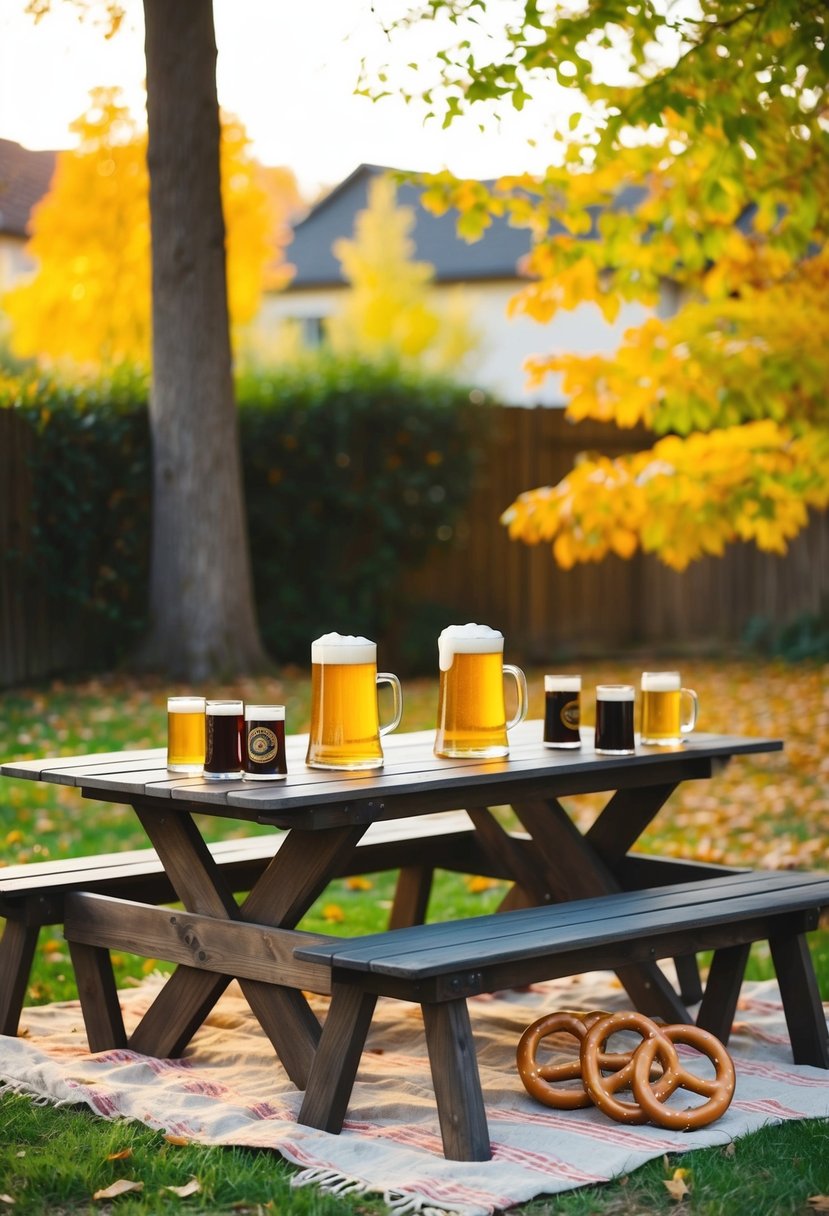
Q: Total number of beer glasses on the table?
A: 8